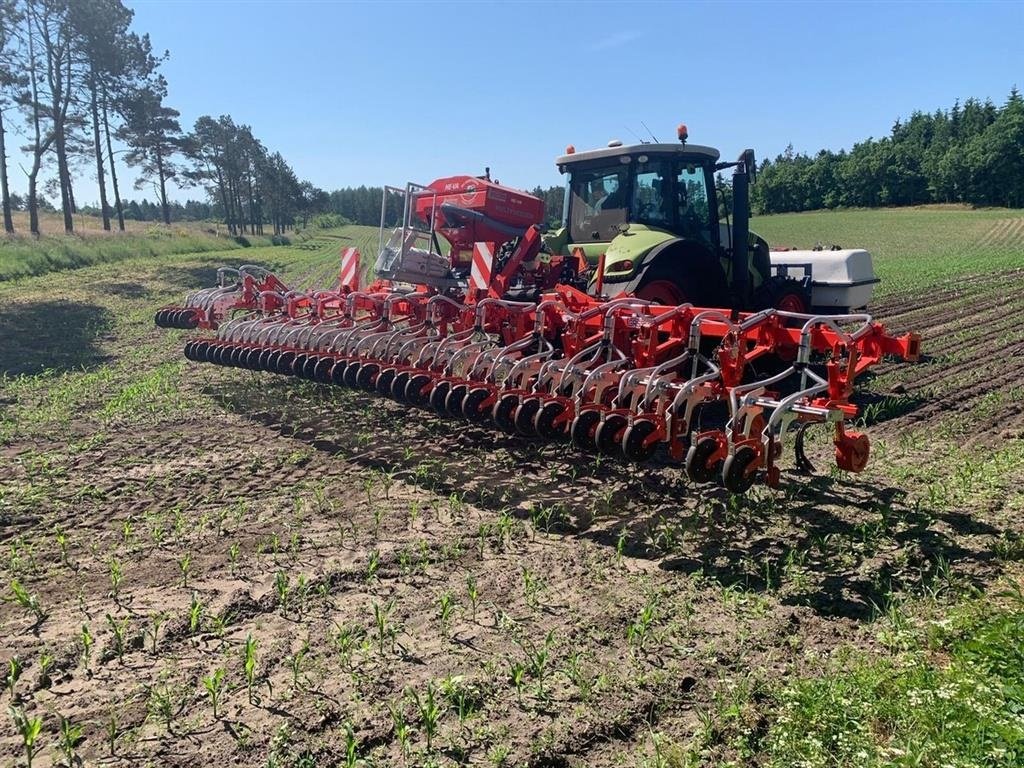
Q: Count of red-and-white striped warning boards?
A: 2